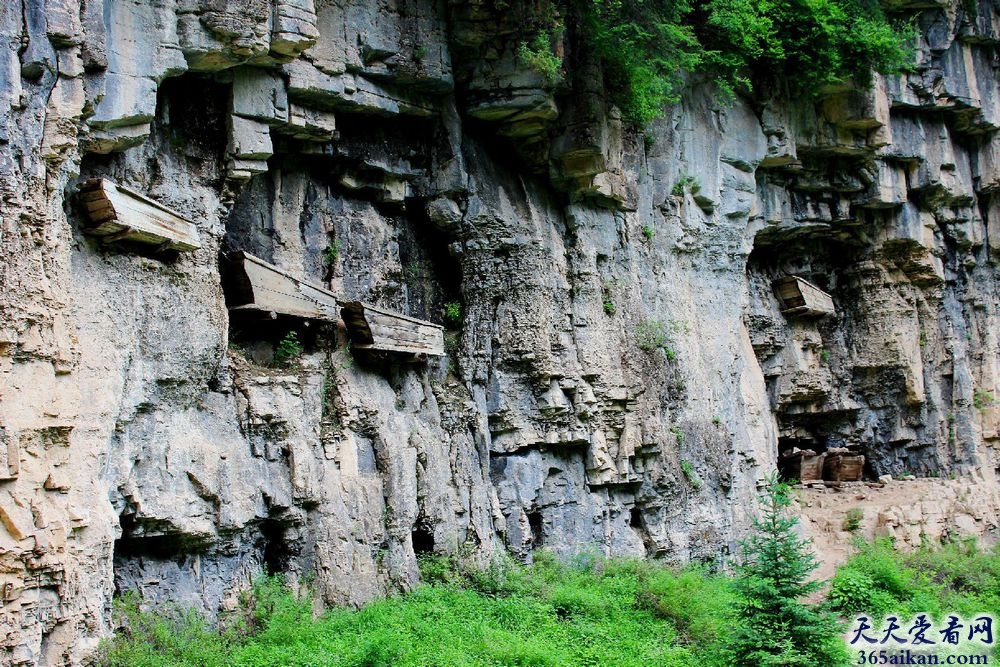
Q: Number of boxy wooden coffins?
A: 6